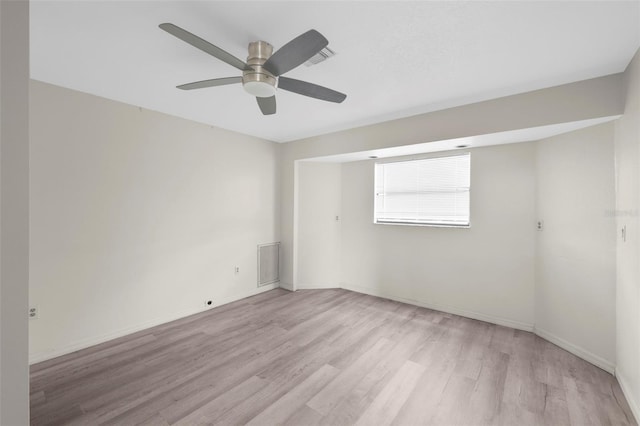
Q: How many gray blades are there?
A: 5